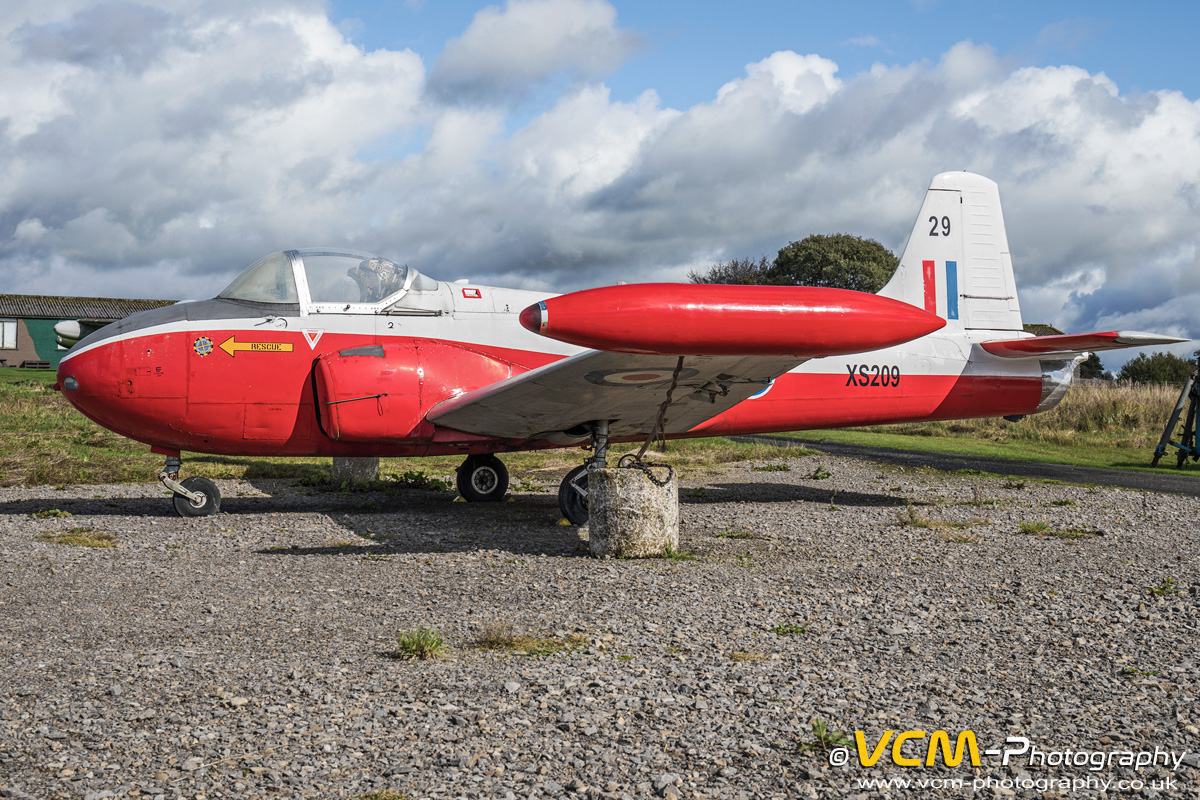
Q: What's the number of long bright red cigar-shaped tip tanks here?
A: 1